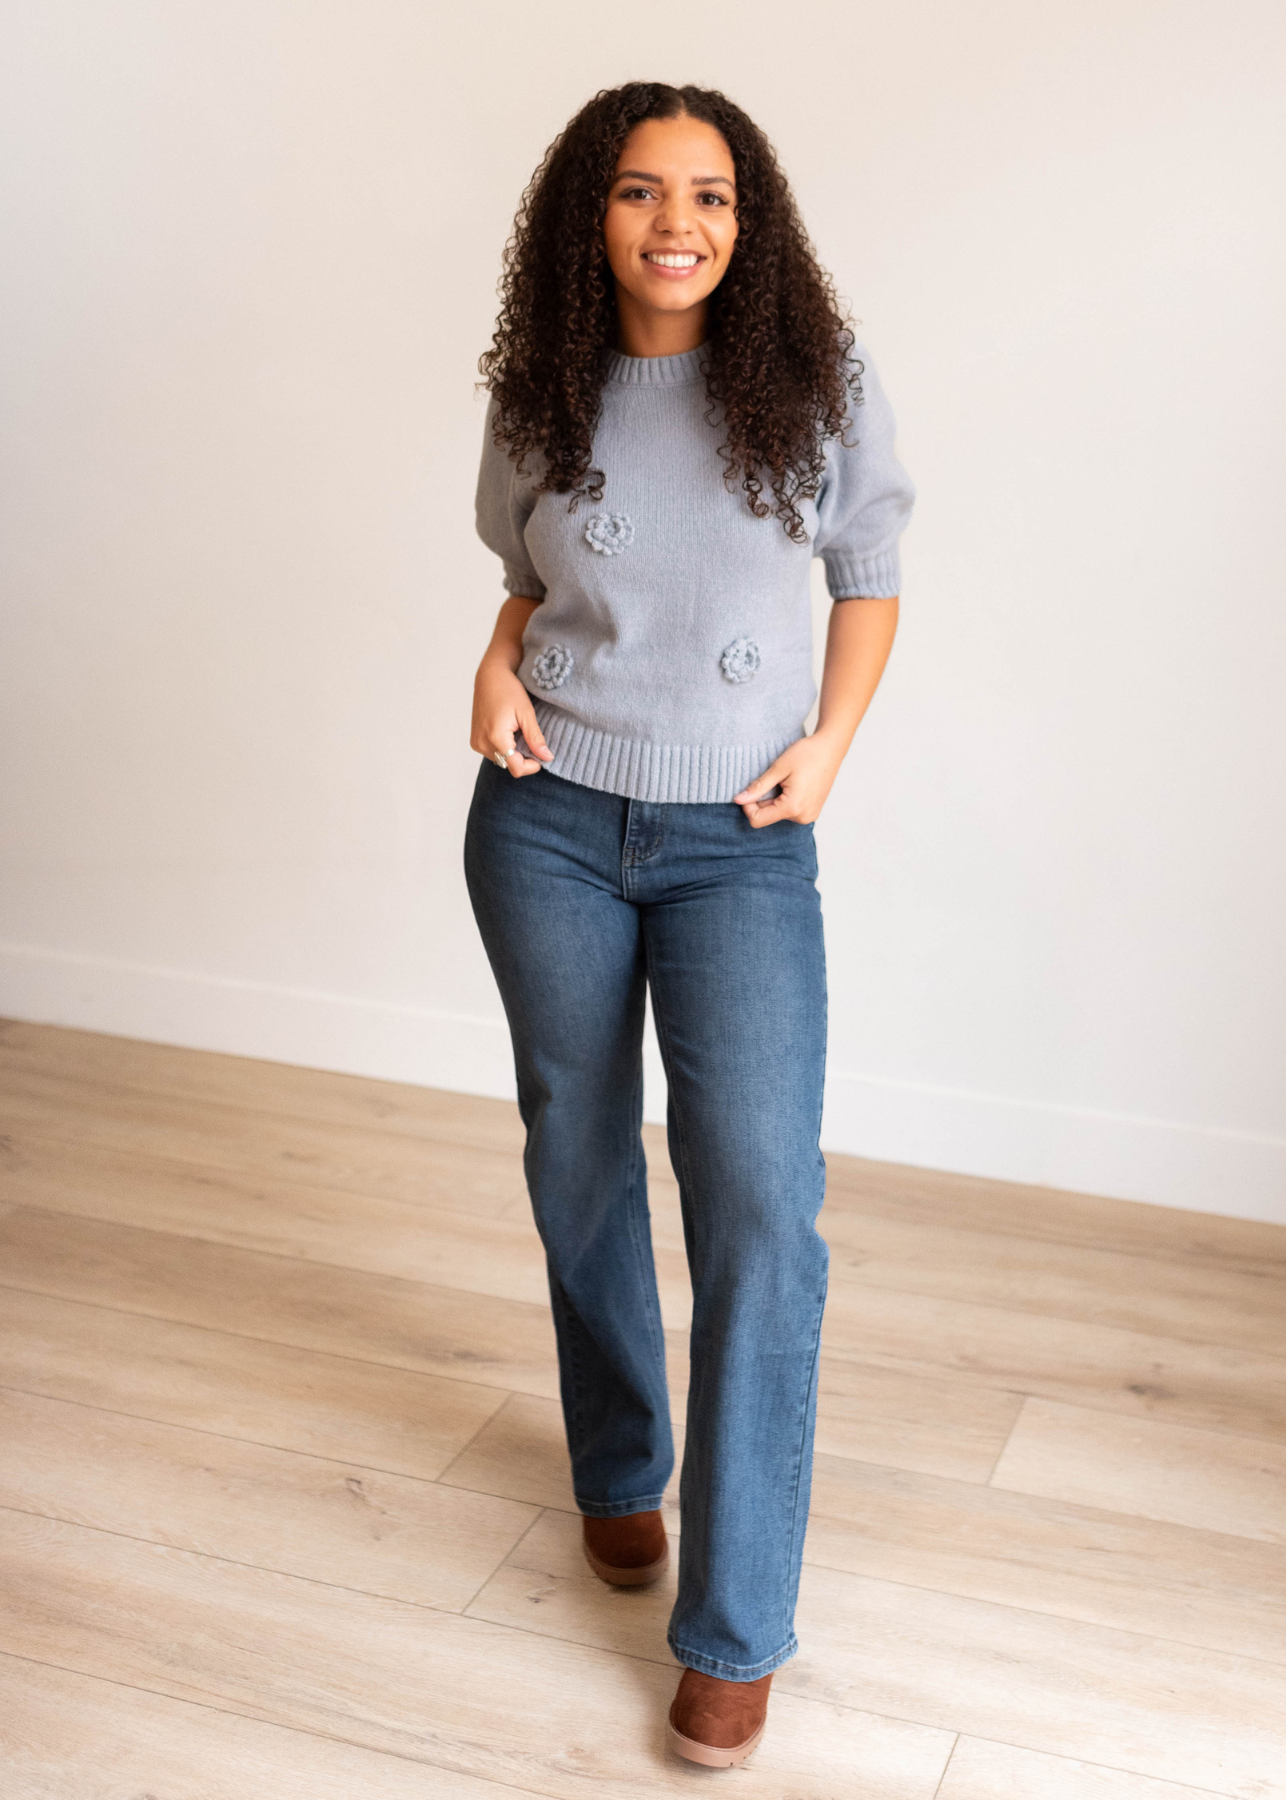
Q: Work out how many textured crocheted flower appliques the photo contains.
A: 3